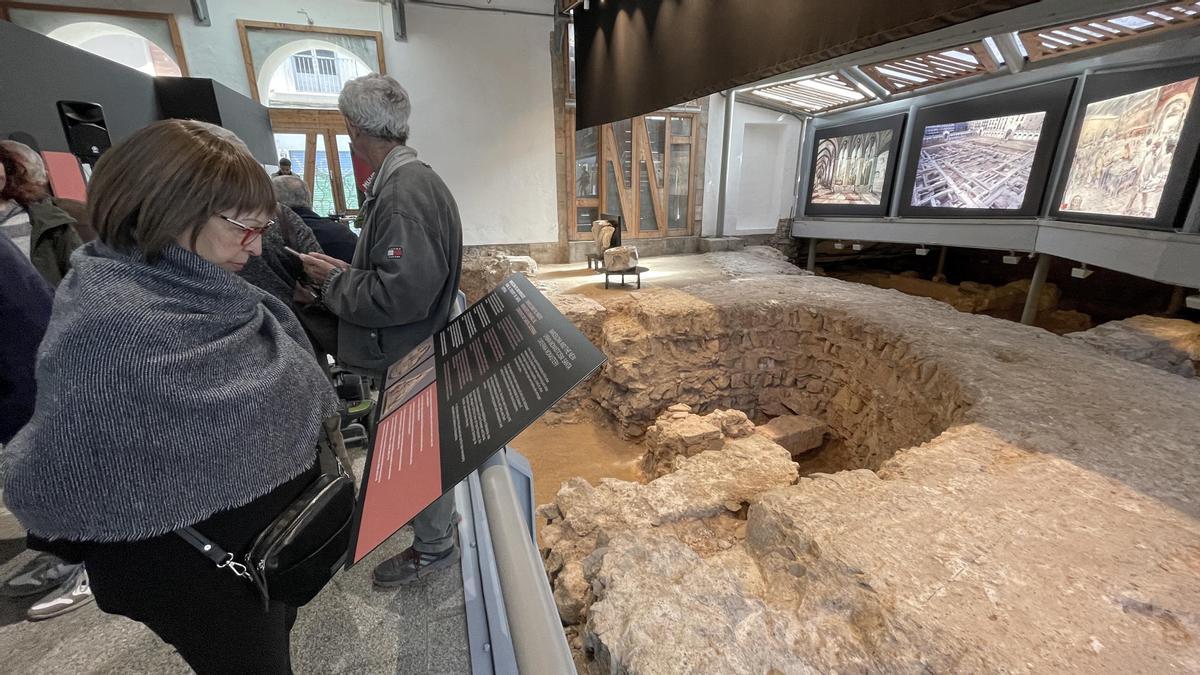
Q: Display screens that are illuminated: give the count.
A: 3